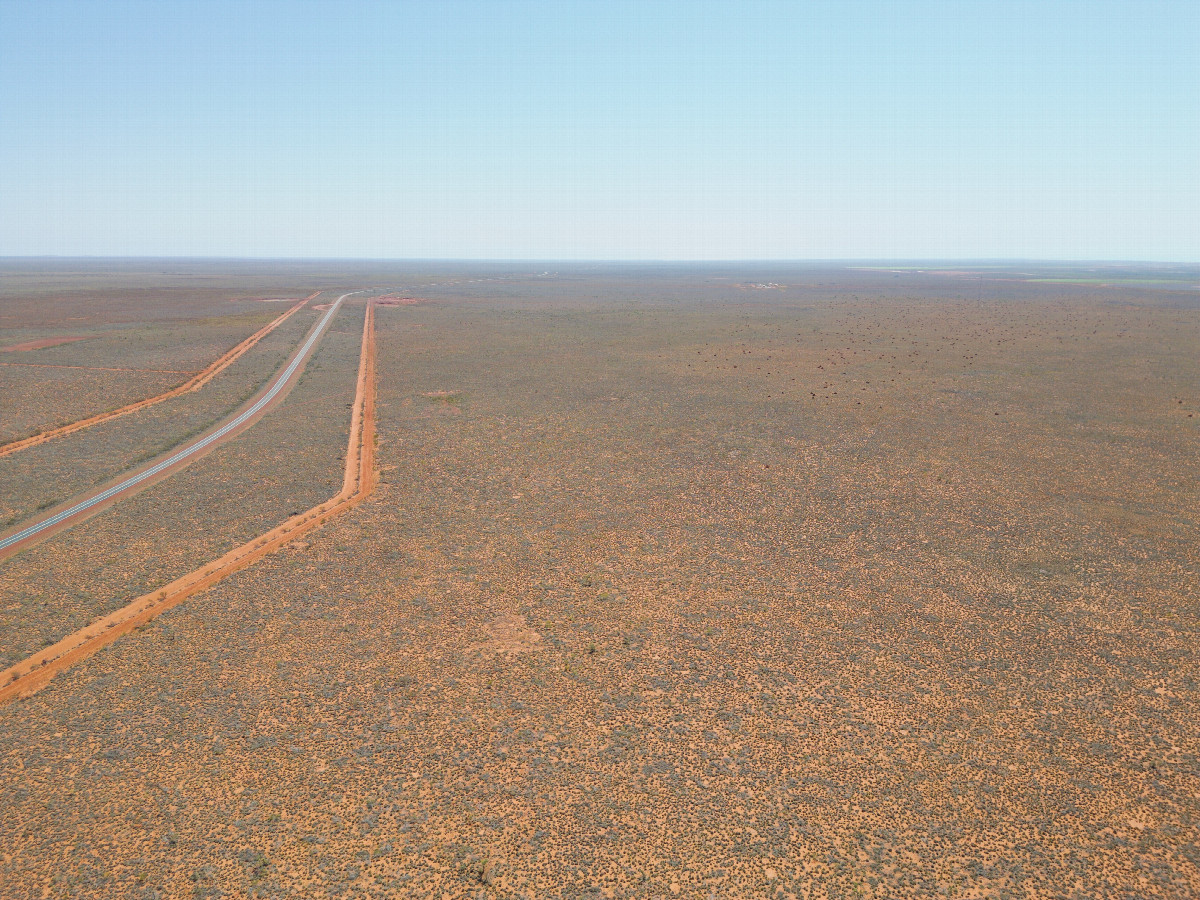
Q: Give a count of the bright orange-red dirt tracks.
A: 2